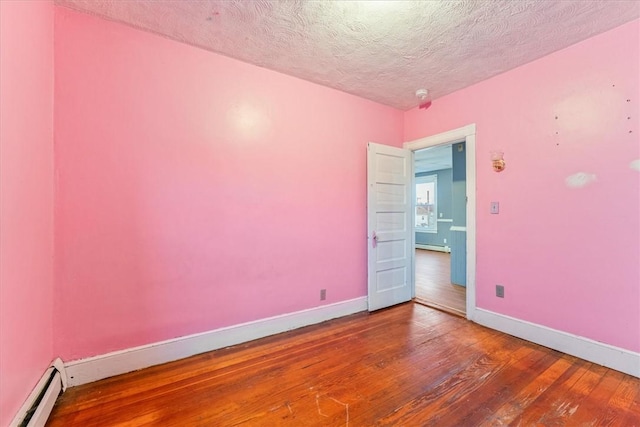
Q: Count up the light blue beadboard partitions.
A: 1